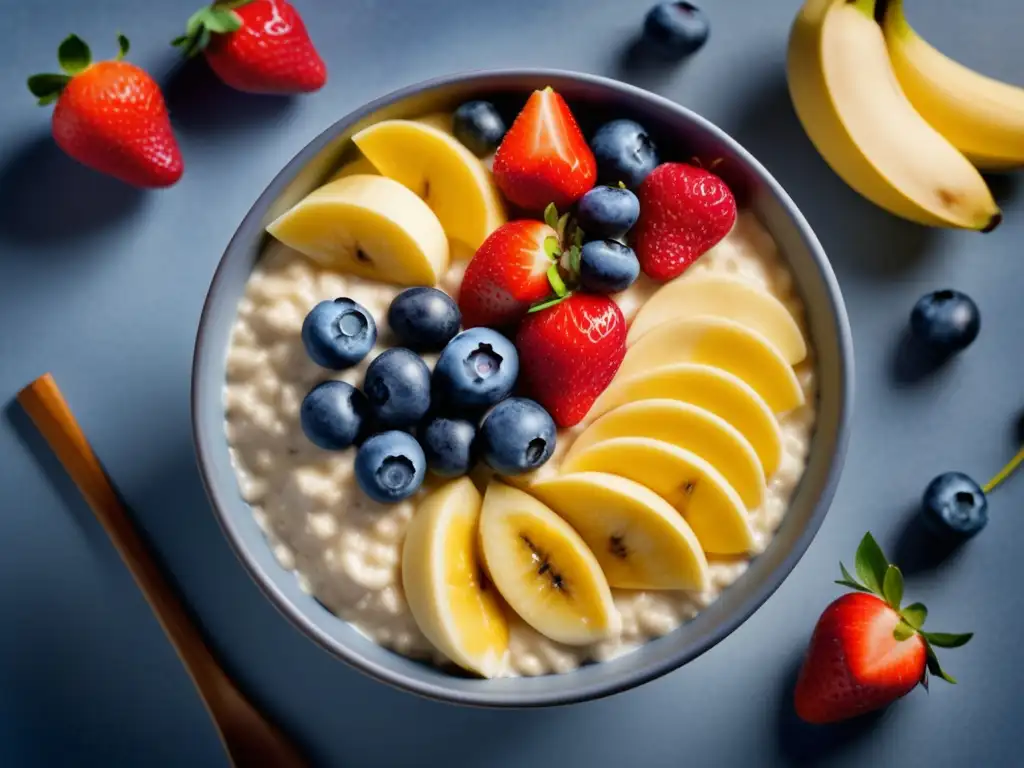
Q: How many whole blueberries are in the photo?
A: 15